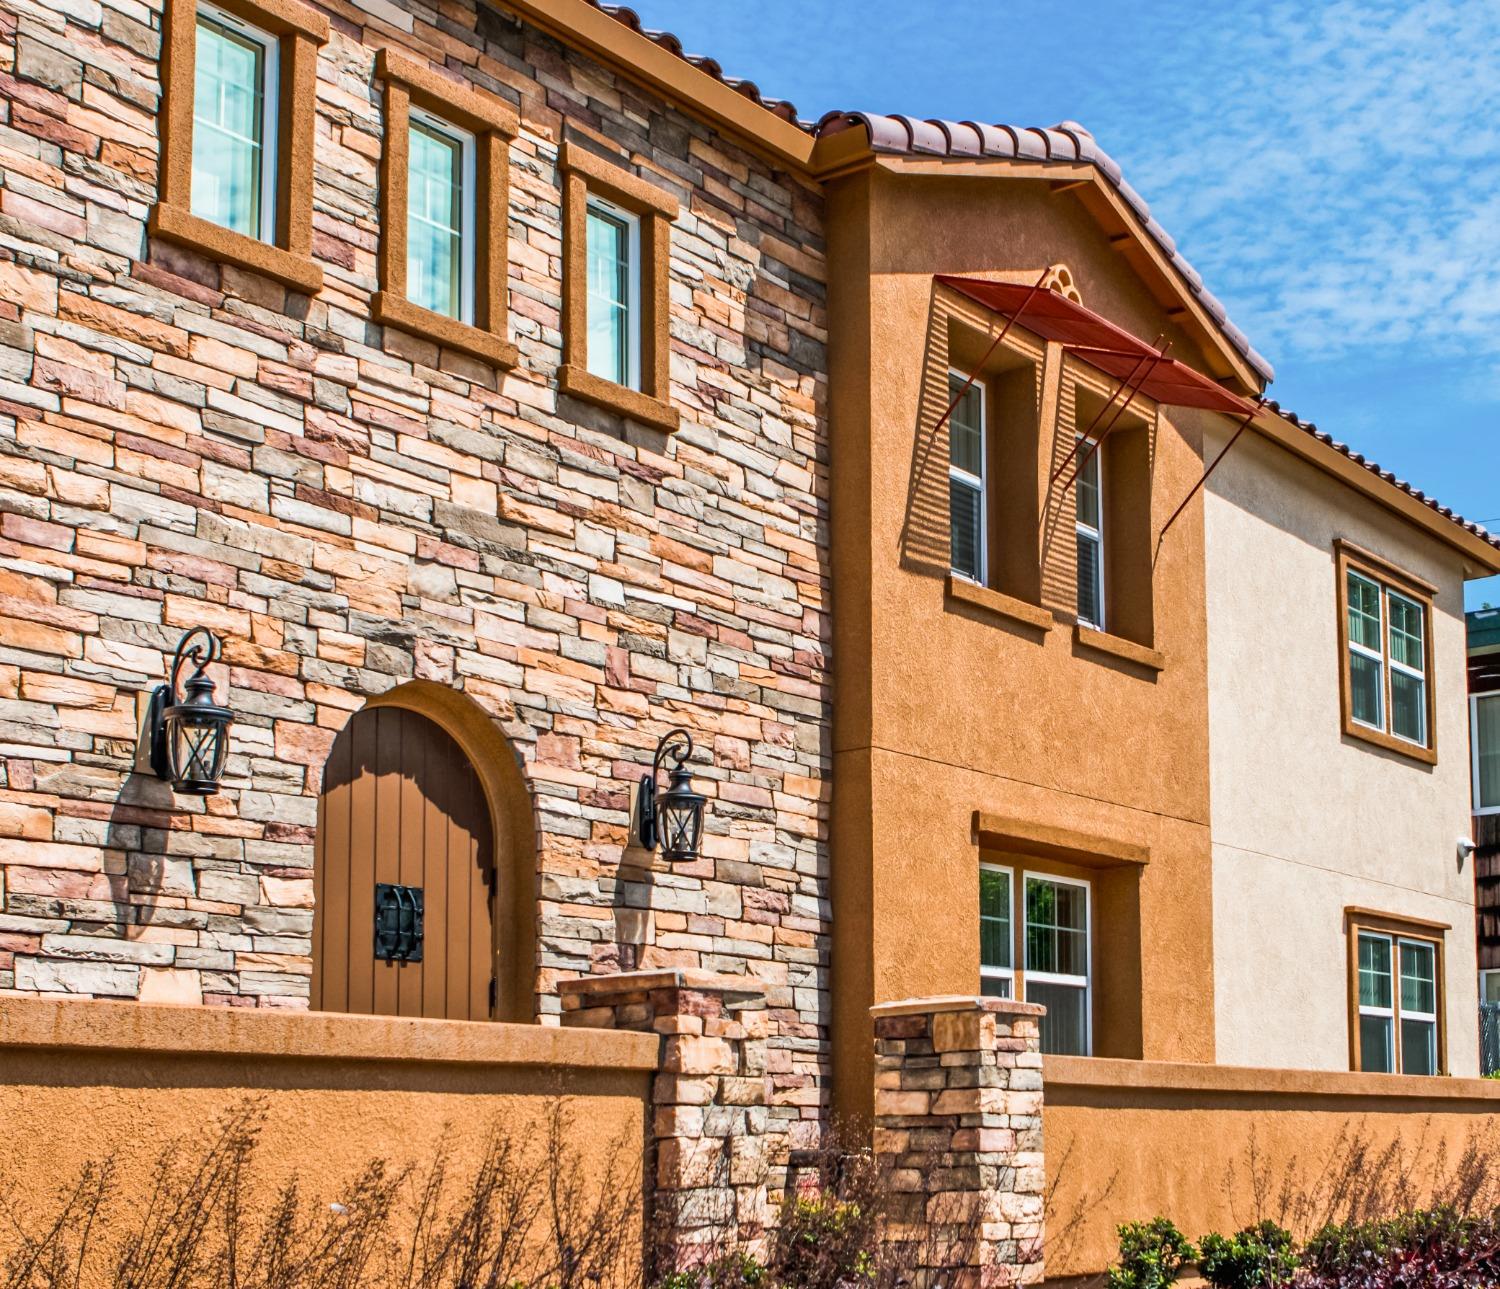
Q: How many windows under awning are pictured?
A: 2